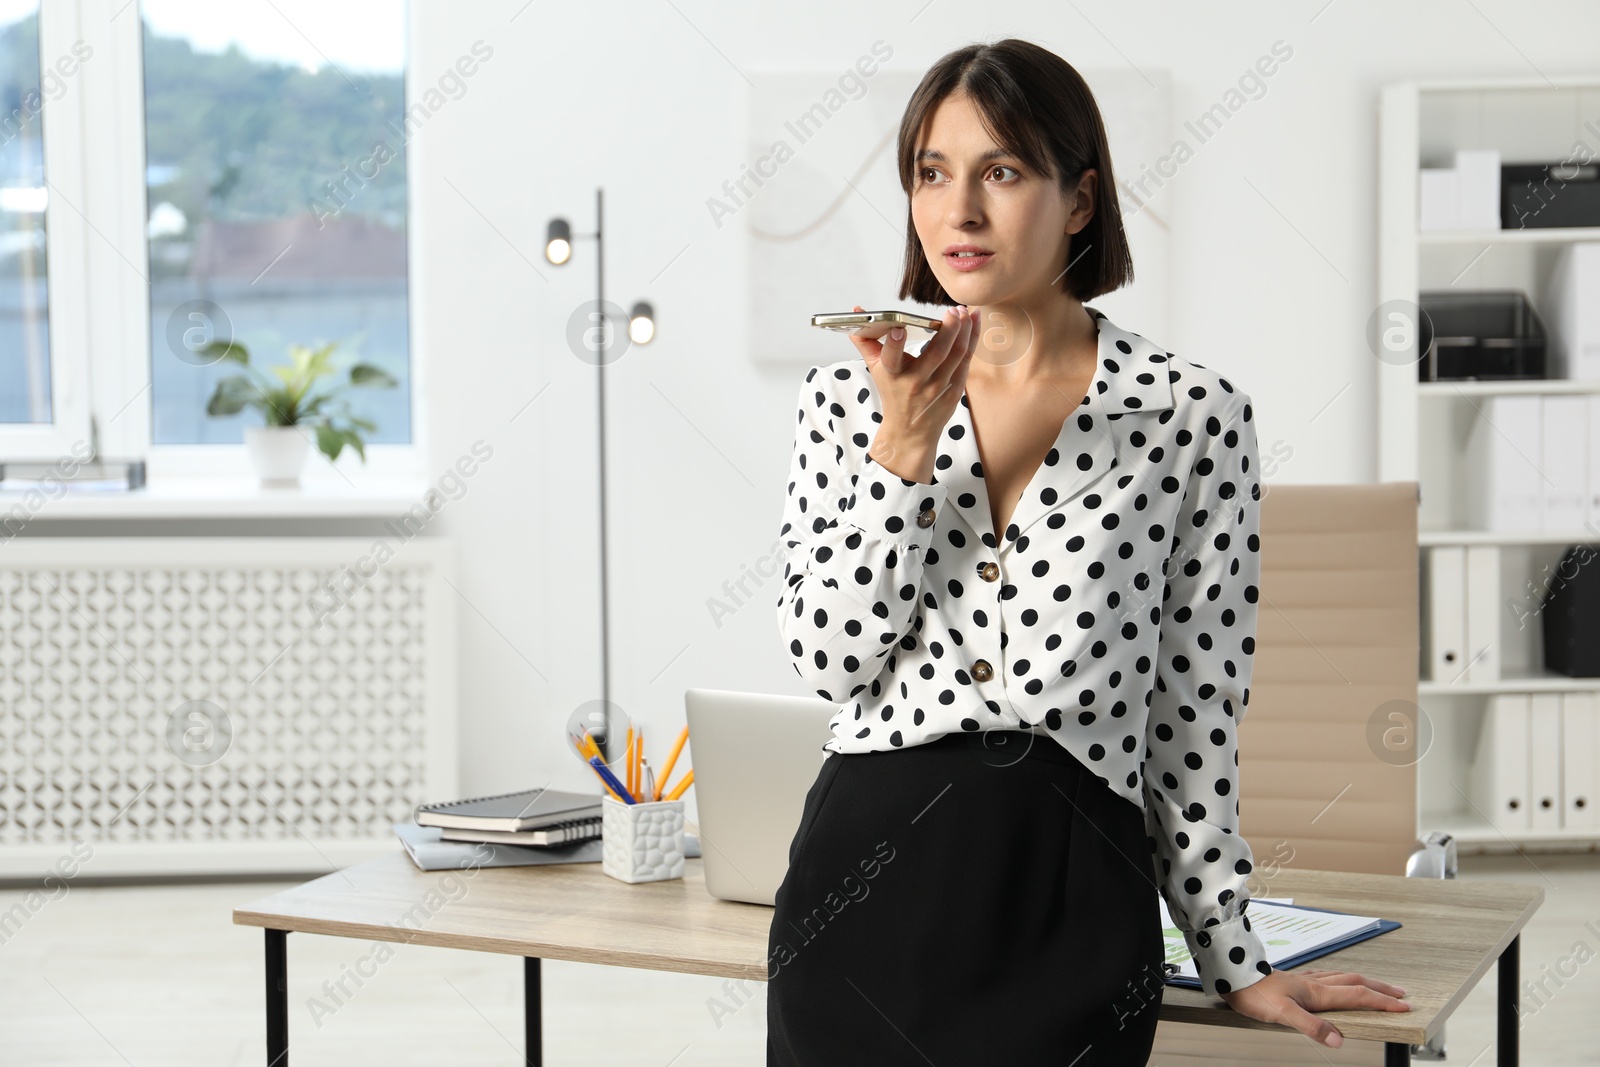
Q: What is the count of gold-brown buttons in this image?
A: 3